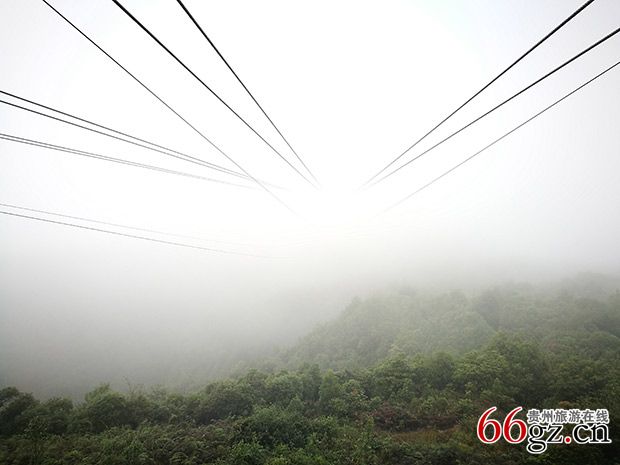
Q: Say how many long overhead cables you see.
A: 12